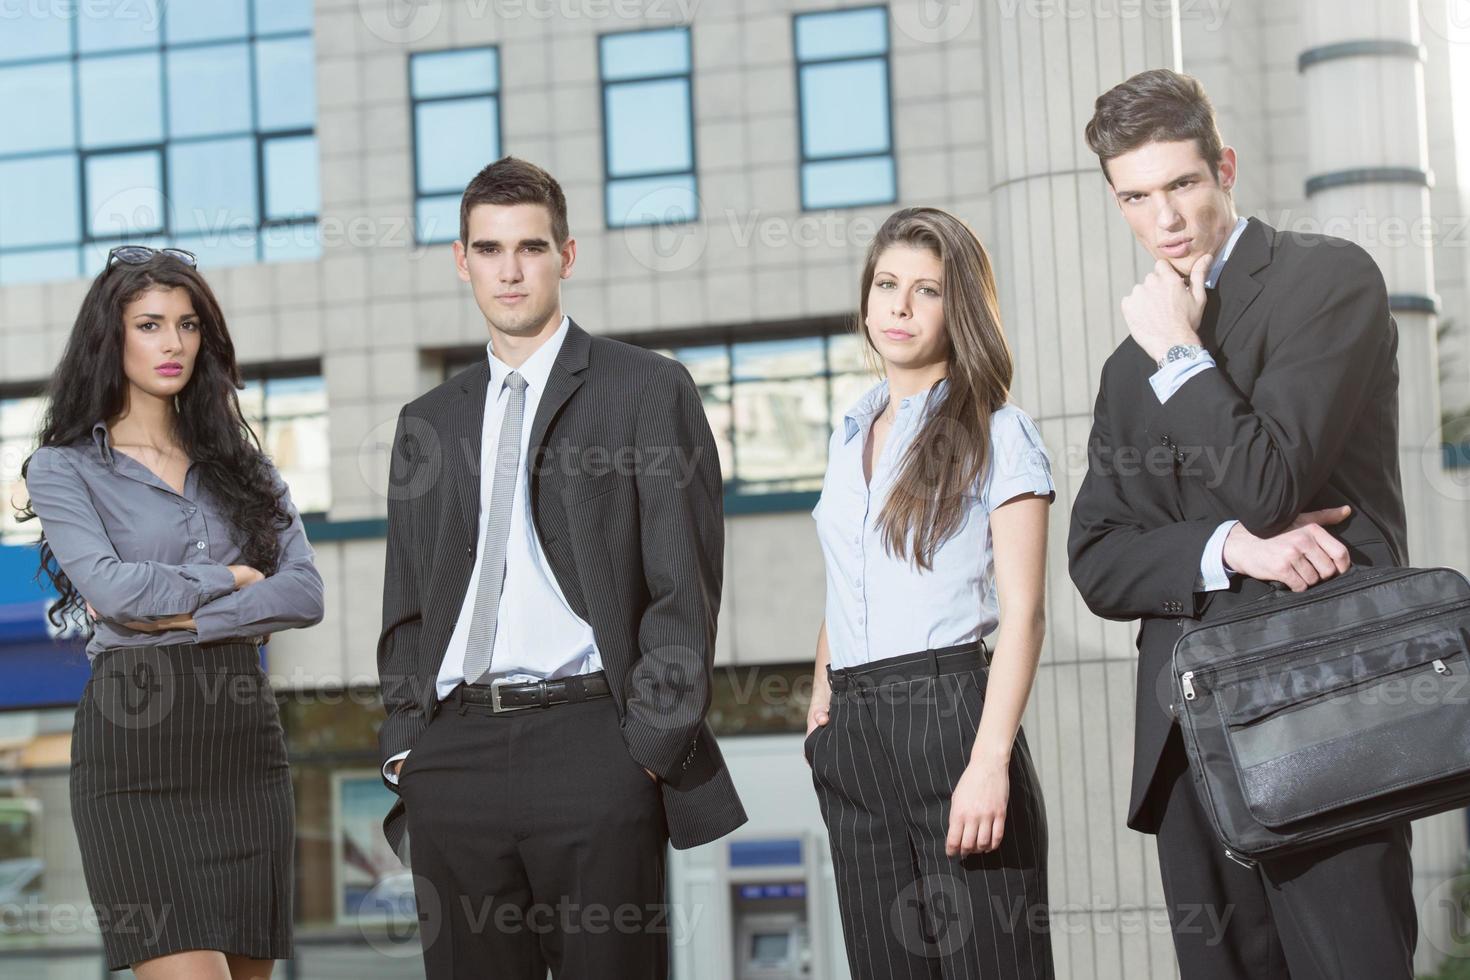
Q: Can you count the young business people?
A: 4